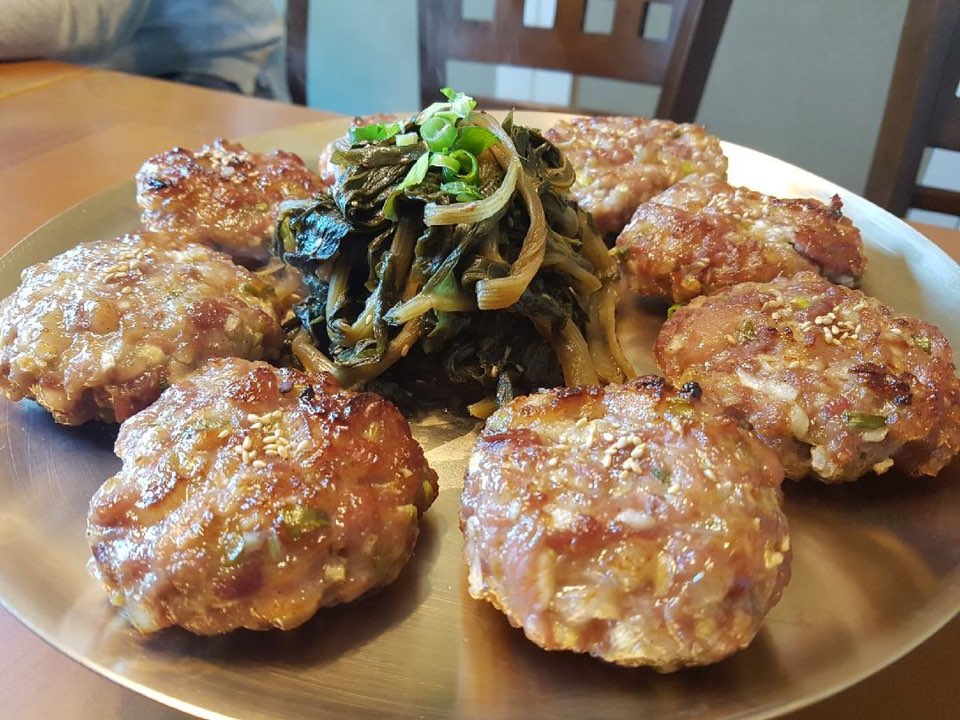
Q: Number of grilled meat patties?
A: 8